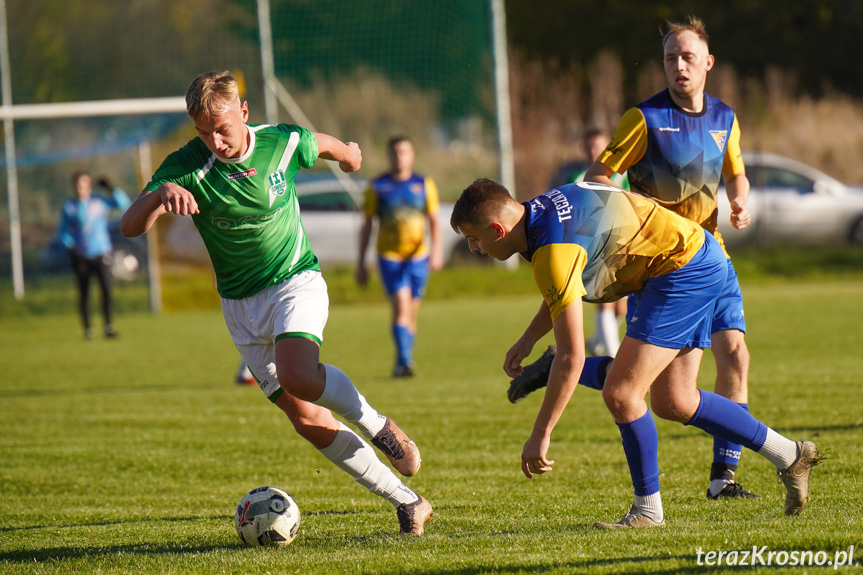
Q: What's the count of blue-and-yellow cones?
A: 0